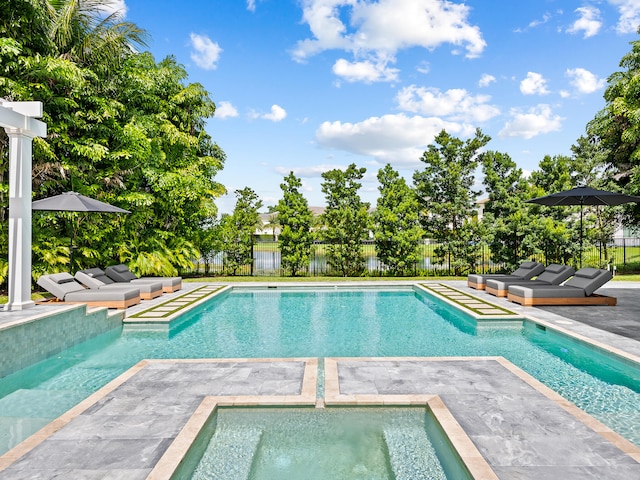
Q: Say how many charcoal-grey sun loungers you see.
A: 6